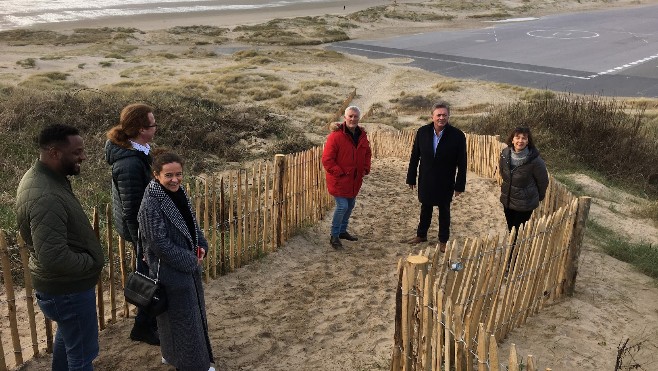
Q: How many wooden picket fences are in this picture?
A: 2